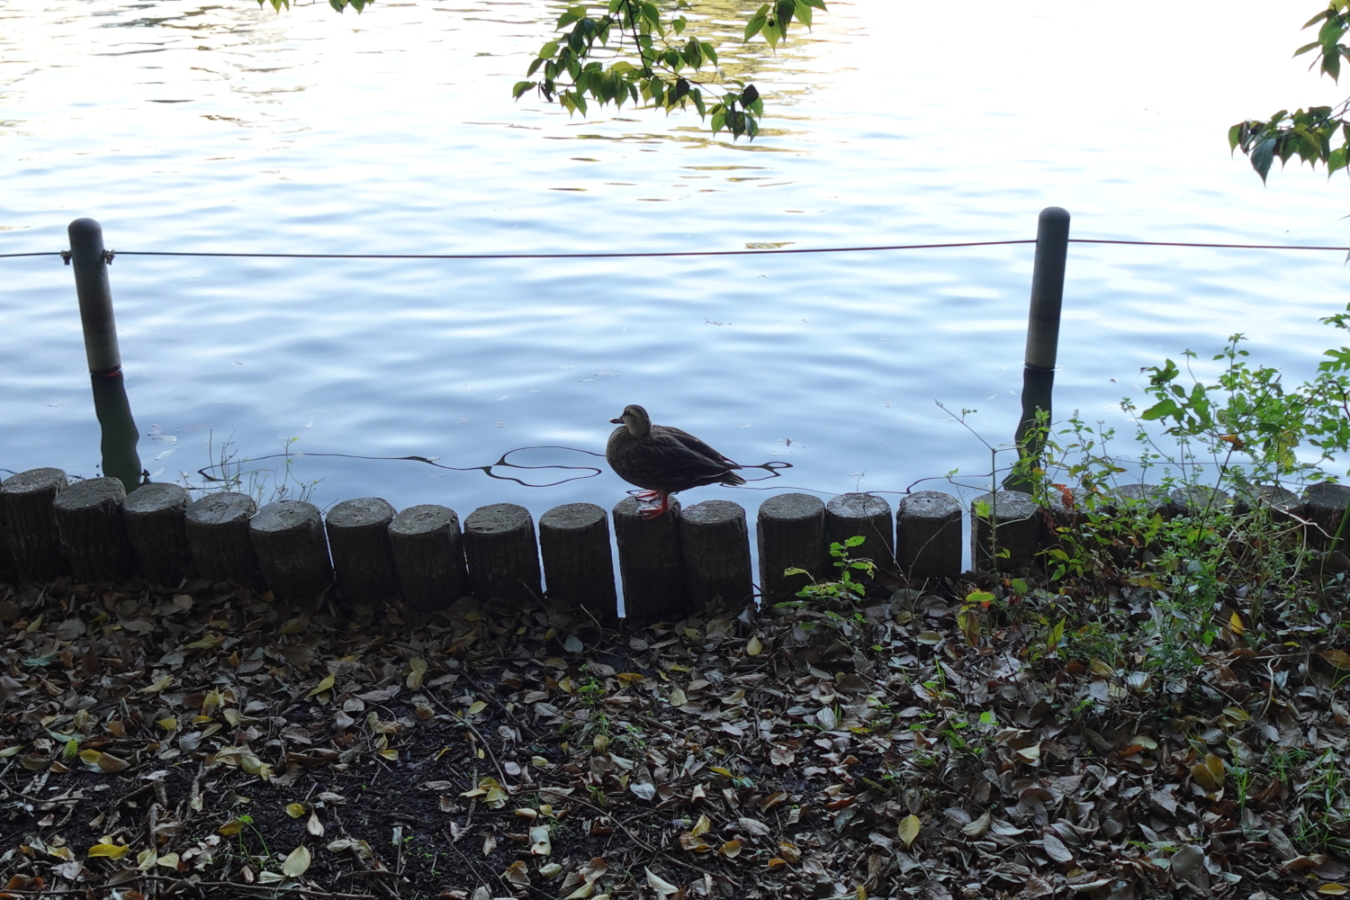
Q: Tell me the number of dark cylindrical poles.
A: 2